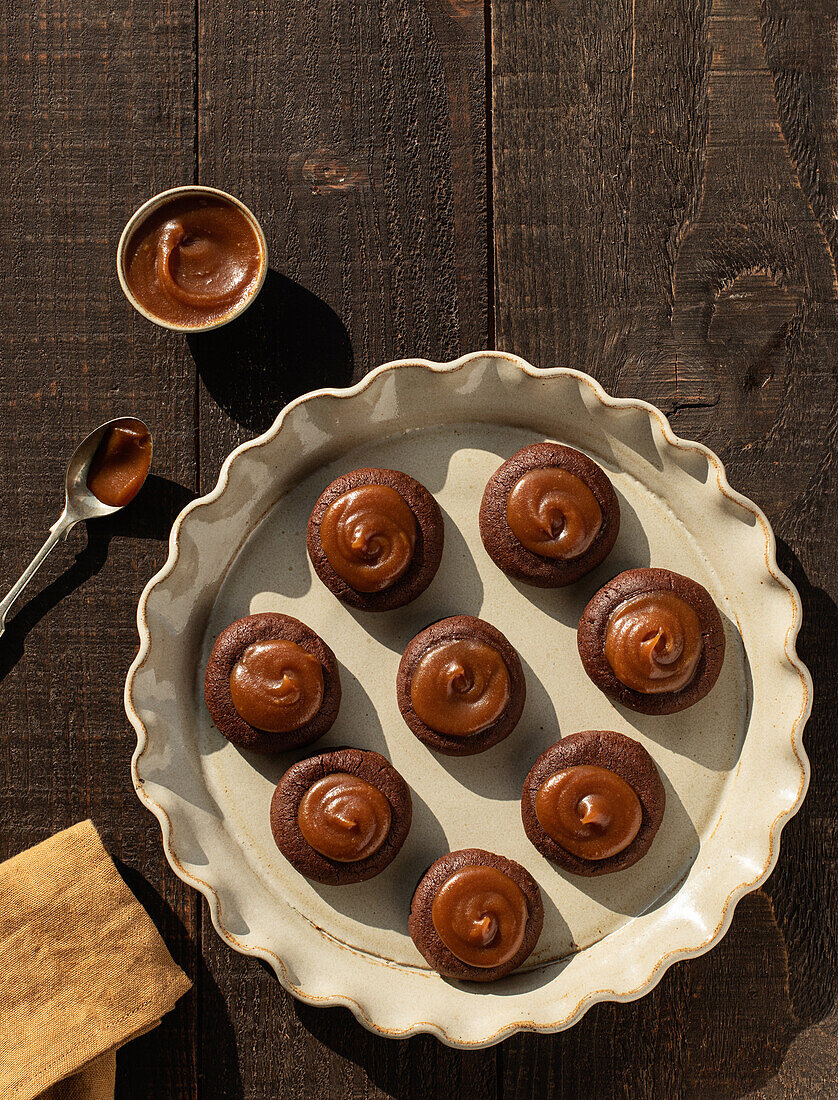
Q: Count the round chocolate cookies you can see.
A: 8